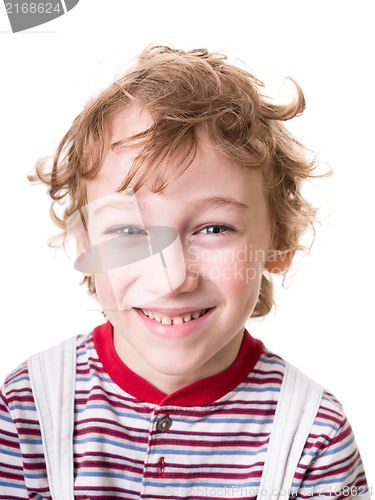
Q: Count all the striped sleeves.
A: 2